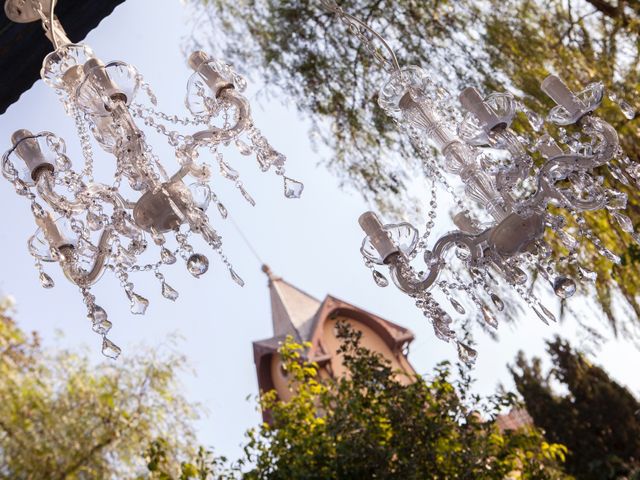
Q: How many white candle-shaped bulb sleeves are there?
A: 9